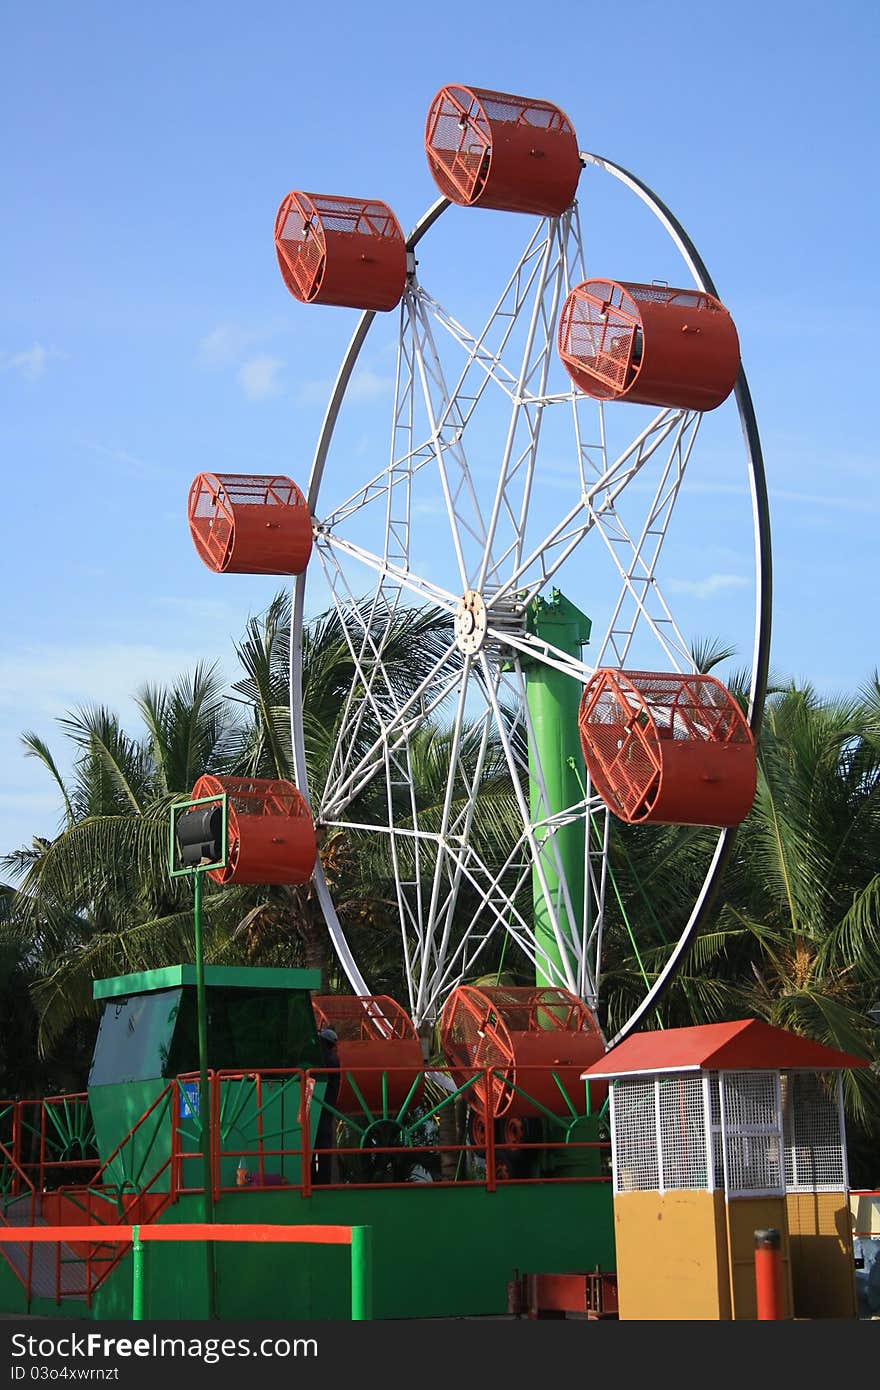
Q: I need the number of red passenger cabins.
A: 8